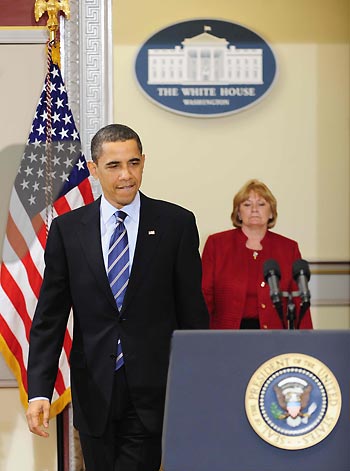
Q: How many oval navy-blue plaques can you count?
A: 1